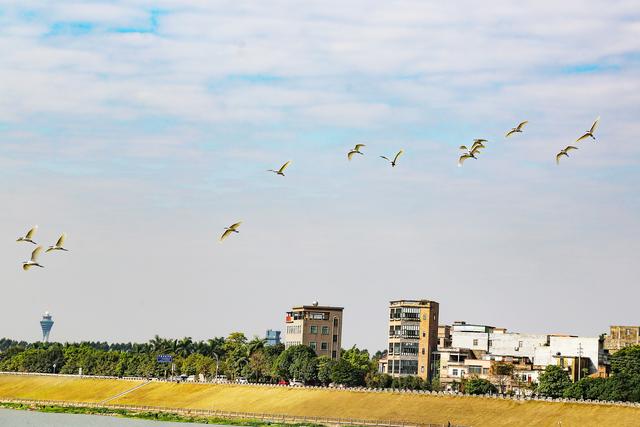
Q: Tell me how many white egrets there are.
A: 13